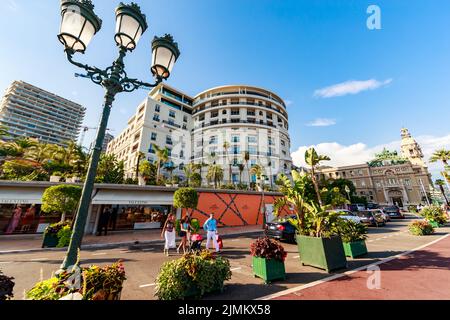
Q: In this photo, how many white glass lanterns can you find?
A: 3